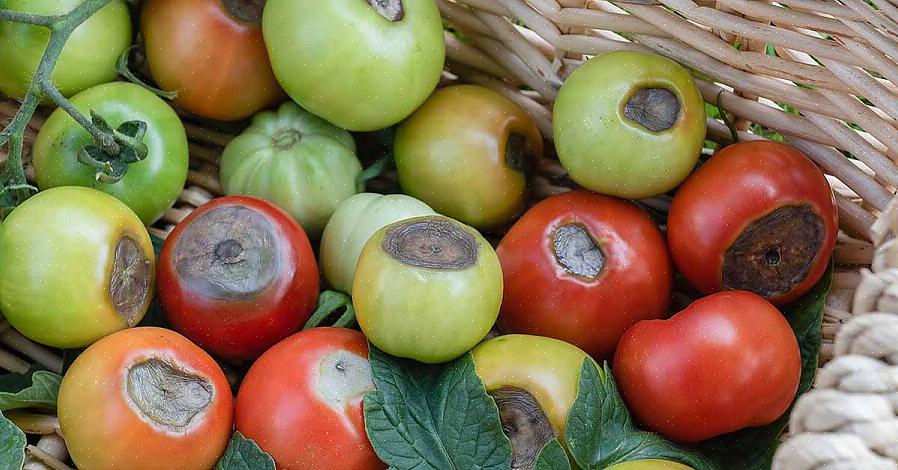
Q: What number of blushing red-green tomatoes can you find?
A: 3